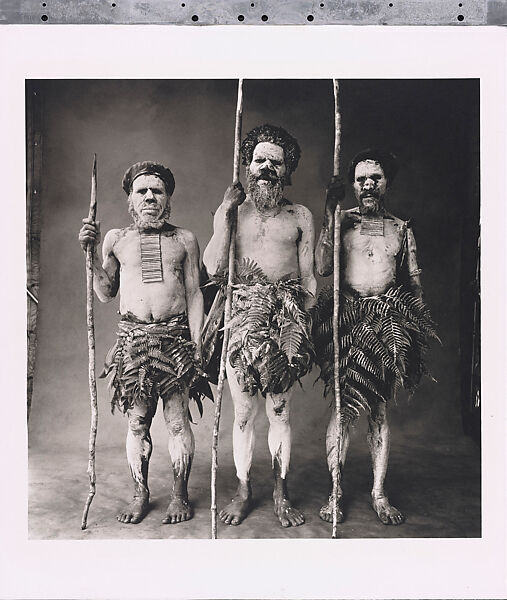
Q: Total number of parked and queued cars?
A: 0